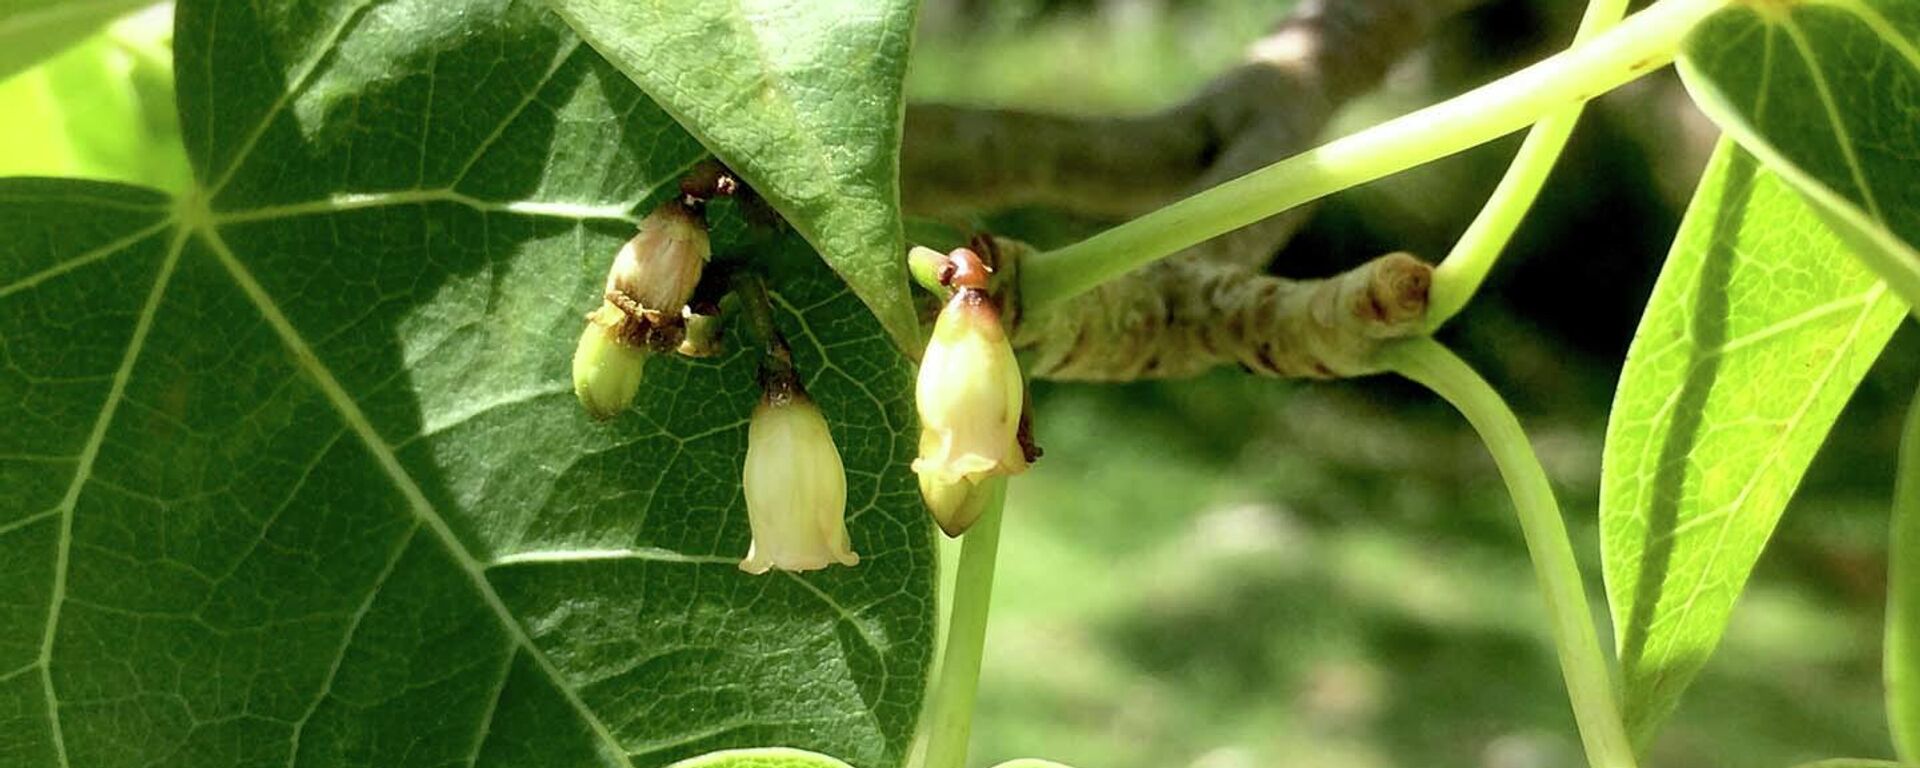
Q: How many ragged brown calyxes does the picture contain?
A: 1